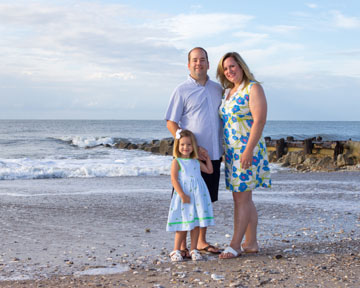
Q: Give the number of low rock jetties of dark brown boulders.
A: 1